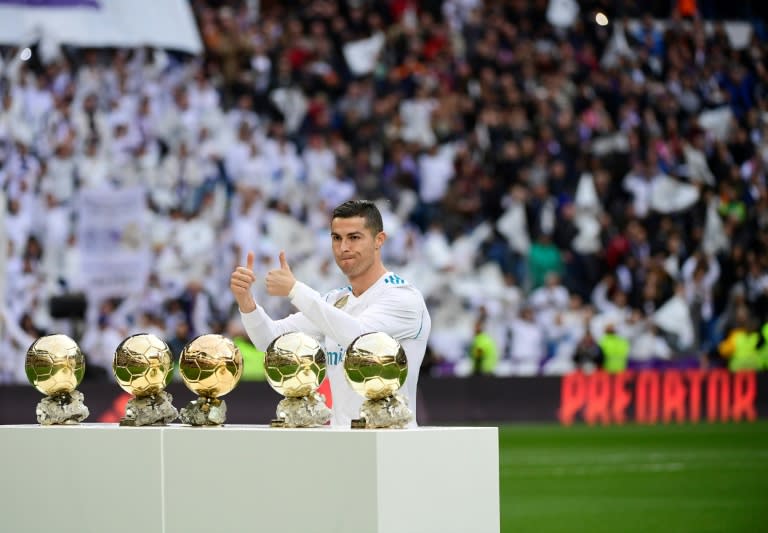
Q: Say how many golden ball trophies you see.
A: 5